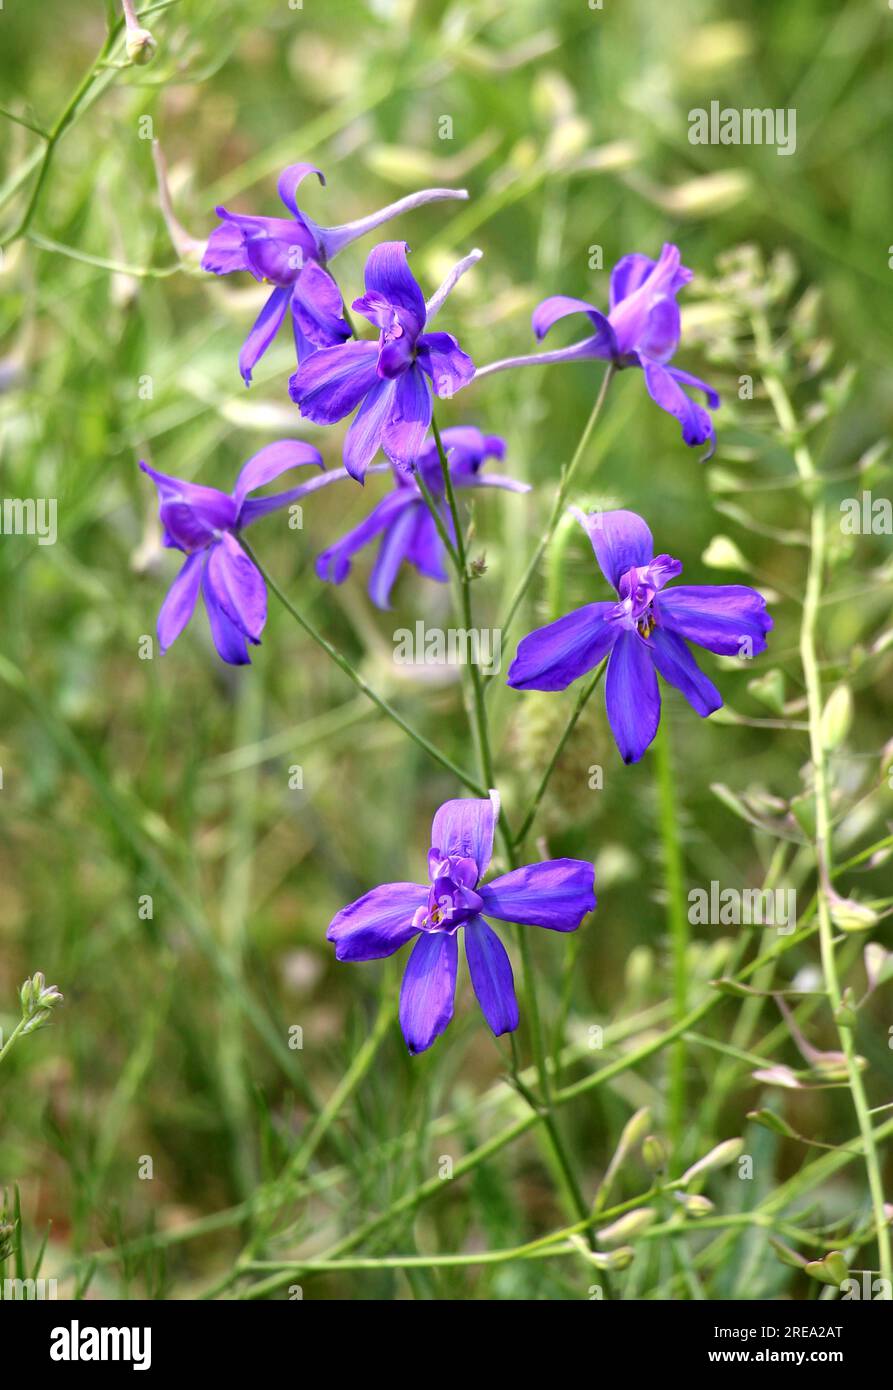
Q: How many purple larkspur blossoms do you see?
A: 7